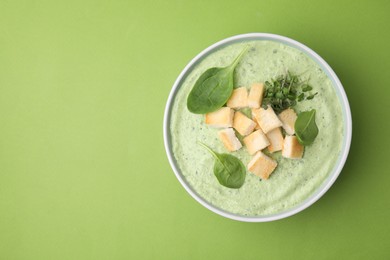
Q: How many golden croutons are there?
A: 11